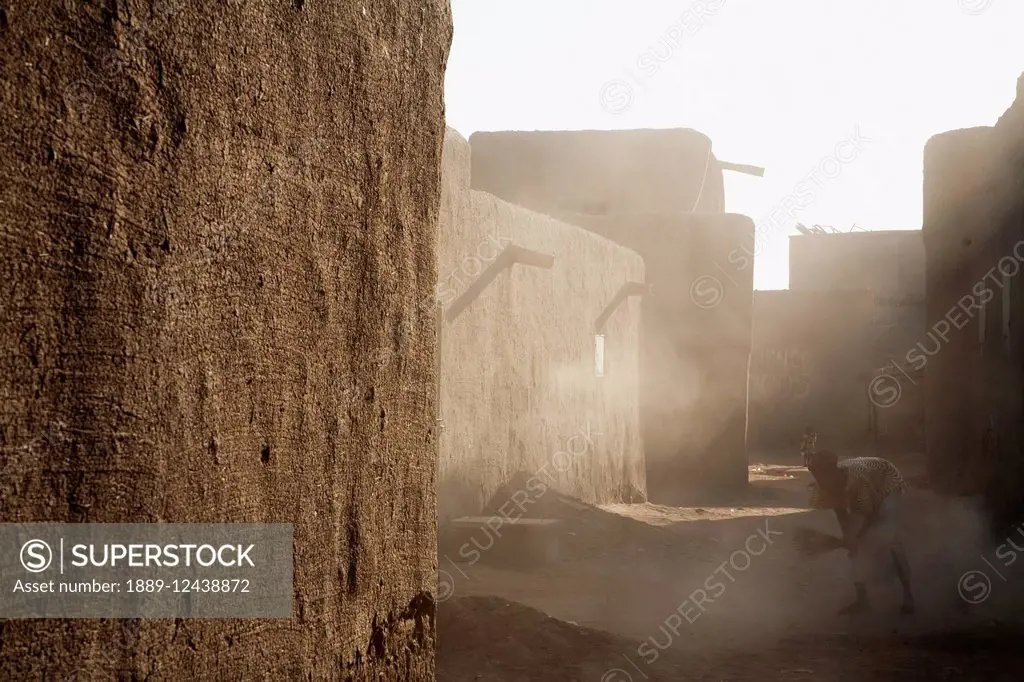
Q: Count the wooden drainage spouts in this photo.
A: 3